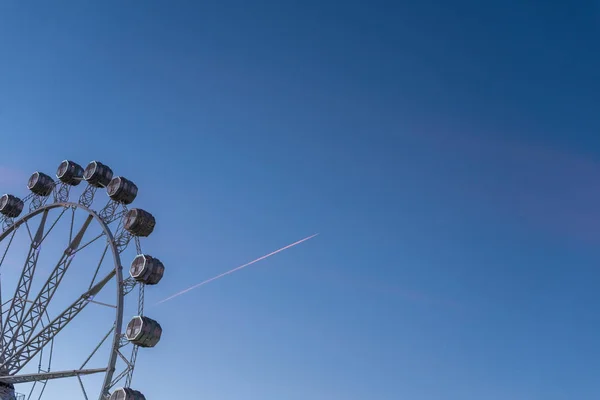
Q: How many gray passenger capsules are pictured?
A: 9